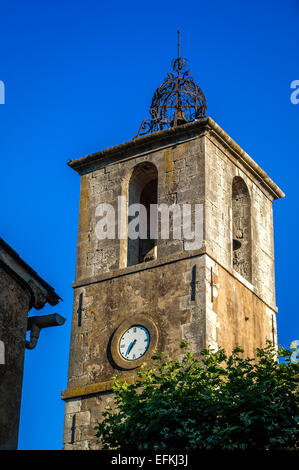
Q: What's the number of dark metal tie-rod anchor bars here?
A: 5